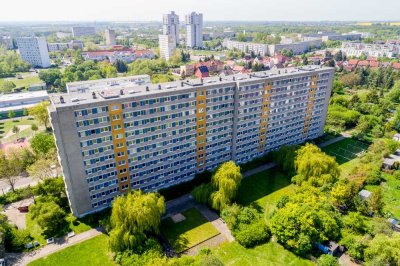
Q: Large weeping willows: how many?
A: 3